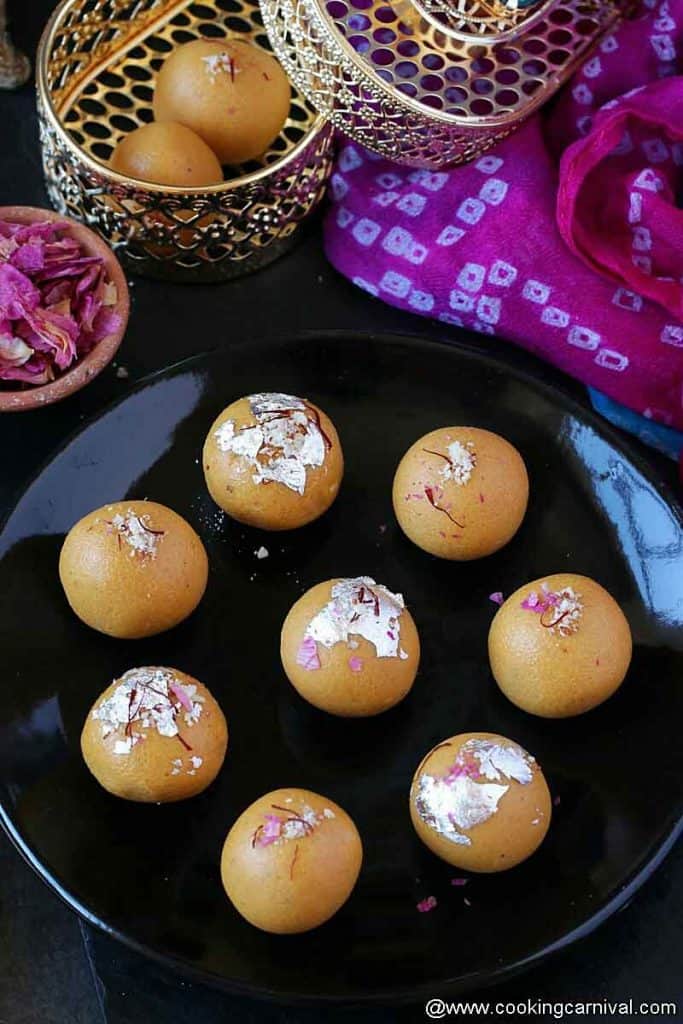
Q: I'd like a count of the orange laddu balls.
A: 10